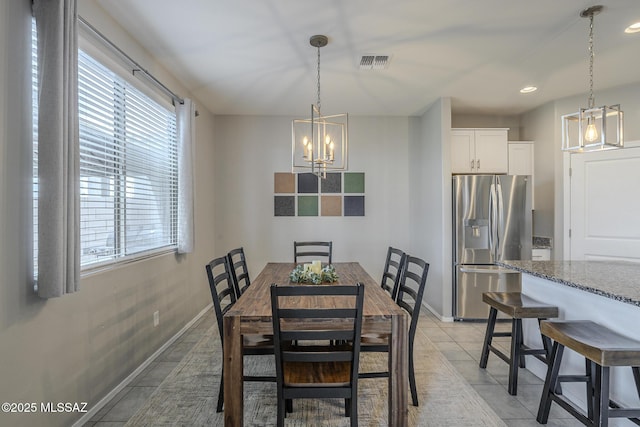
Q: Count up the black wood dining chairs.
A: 6